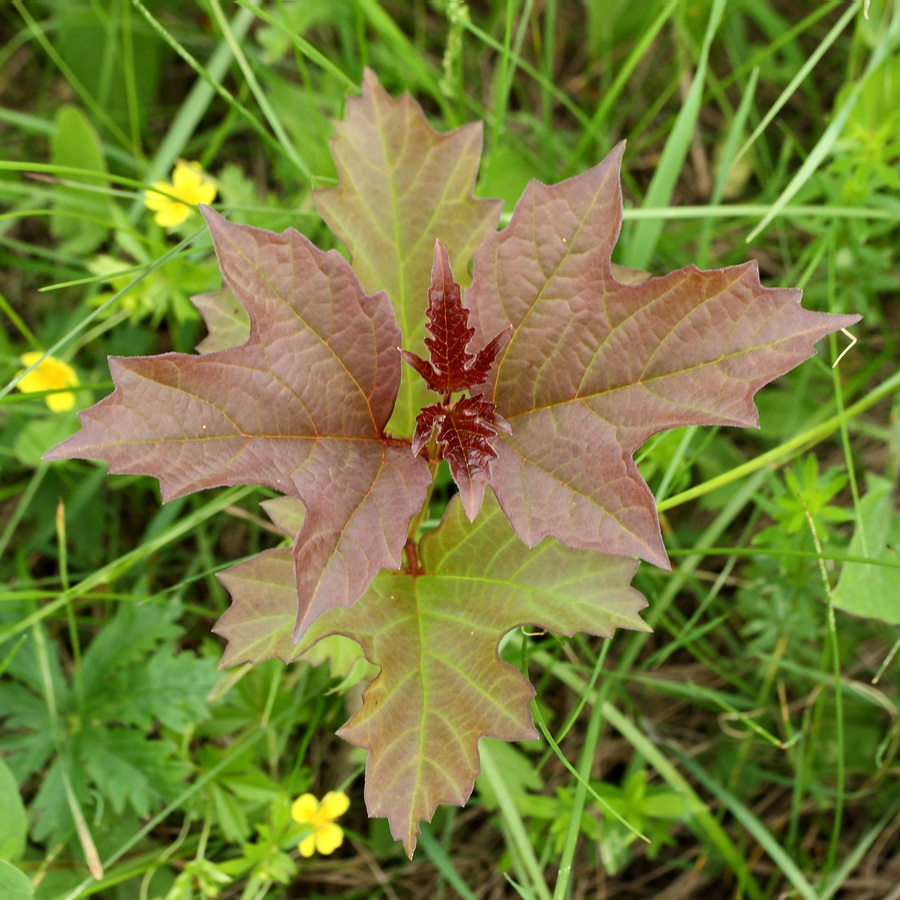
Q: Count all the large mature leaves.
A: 4